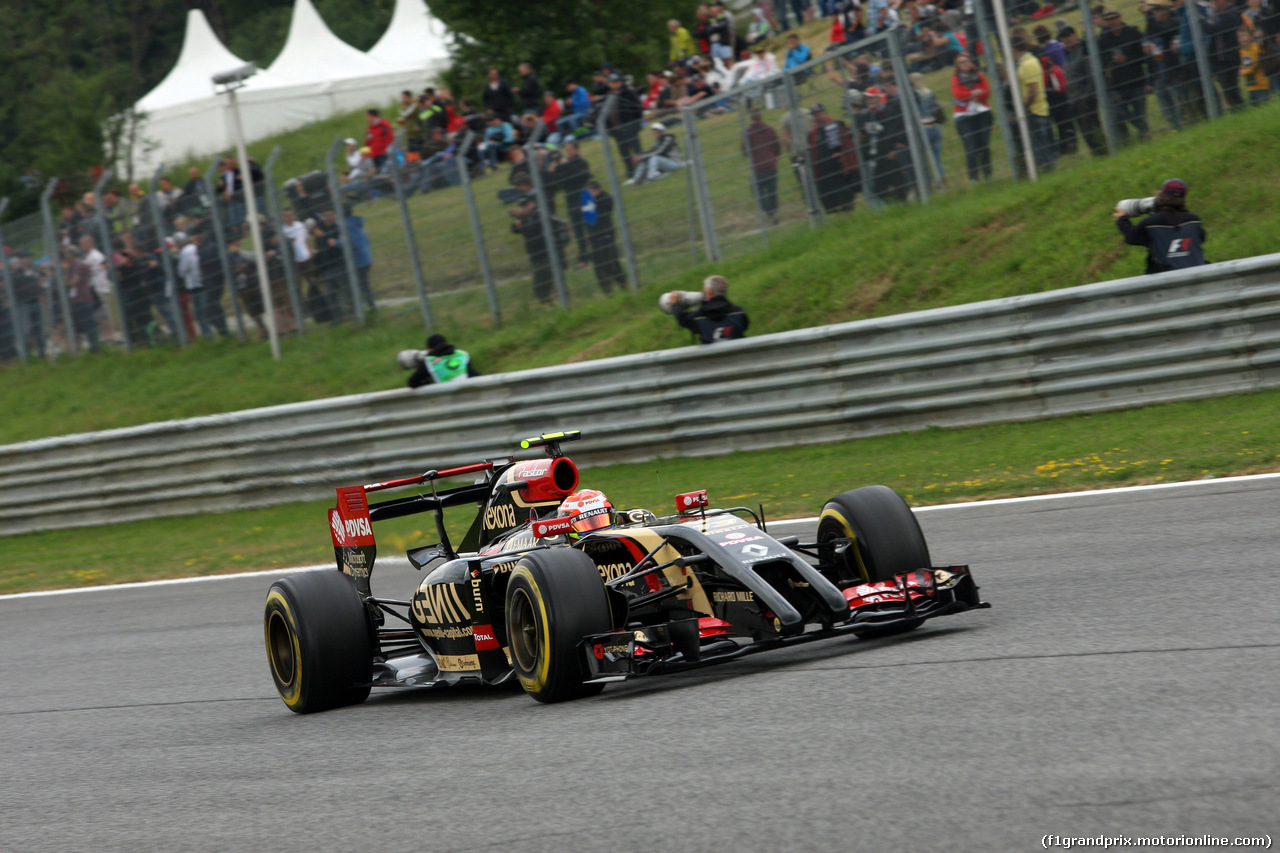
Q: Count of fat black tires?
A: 3